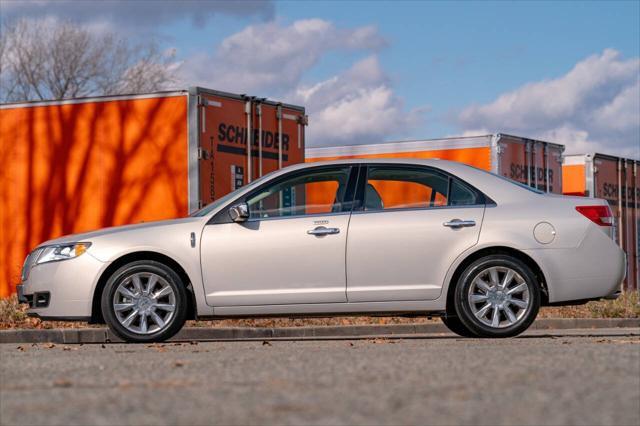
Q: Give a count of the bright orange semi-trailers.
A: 3